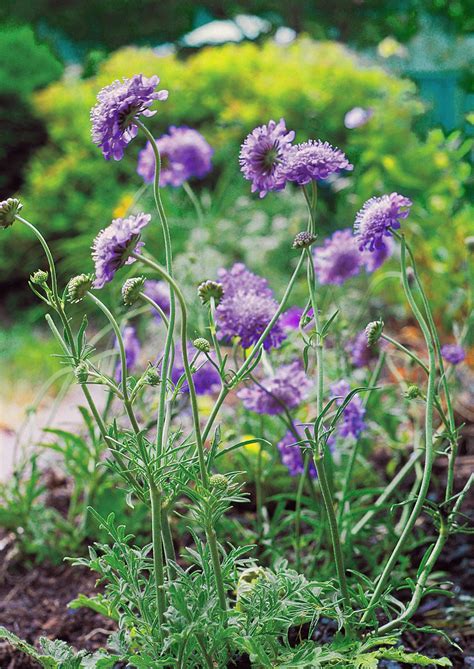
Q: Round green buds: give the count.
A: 12